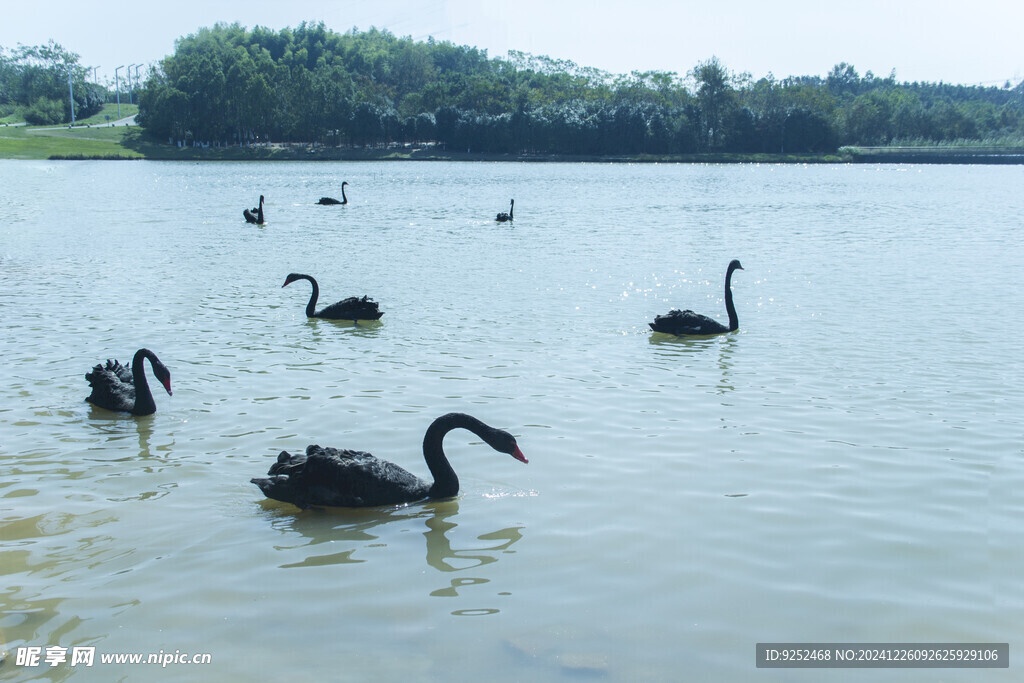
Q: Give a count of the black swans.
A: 7